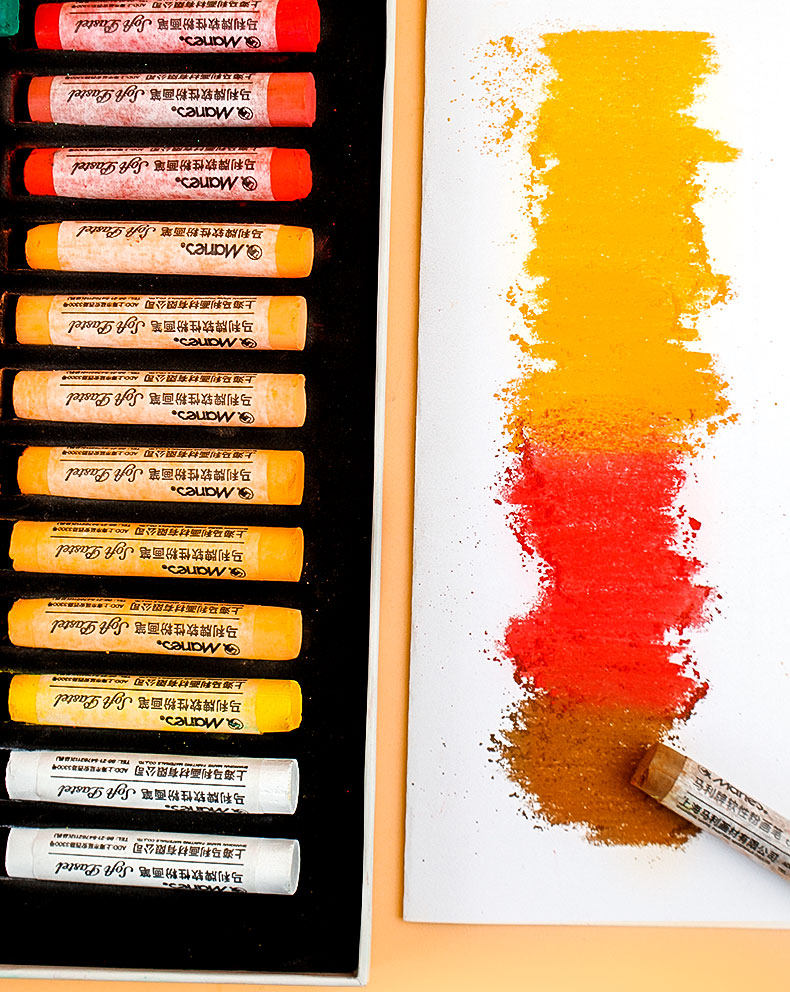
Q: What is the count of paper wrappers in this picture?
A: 13